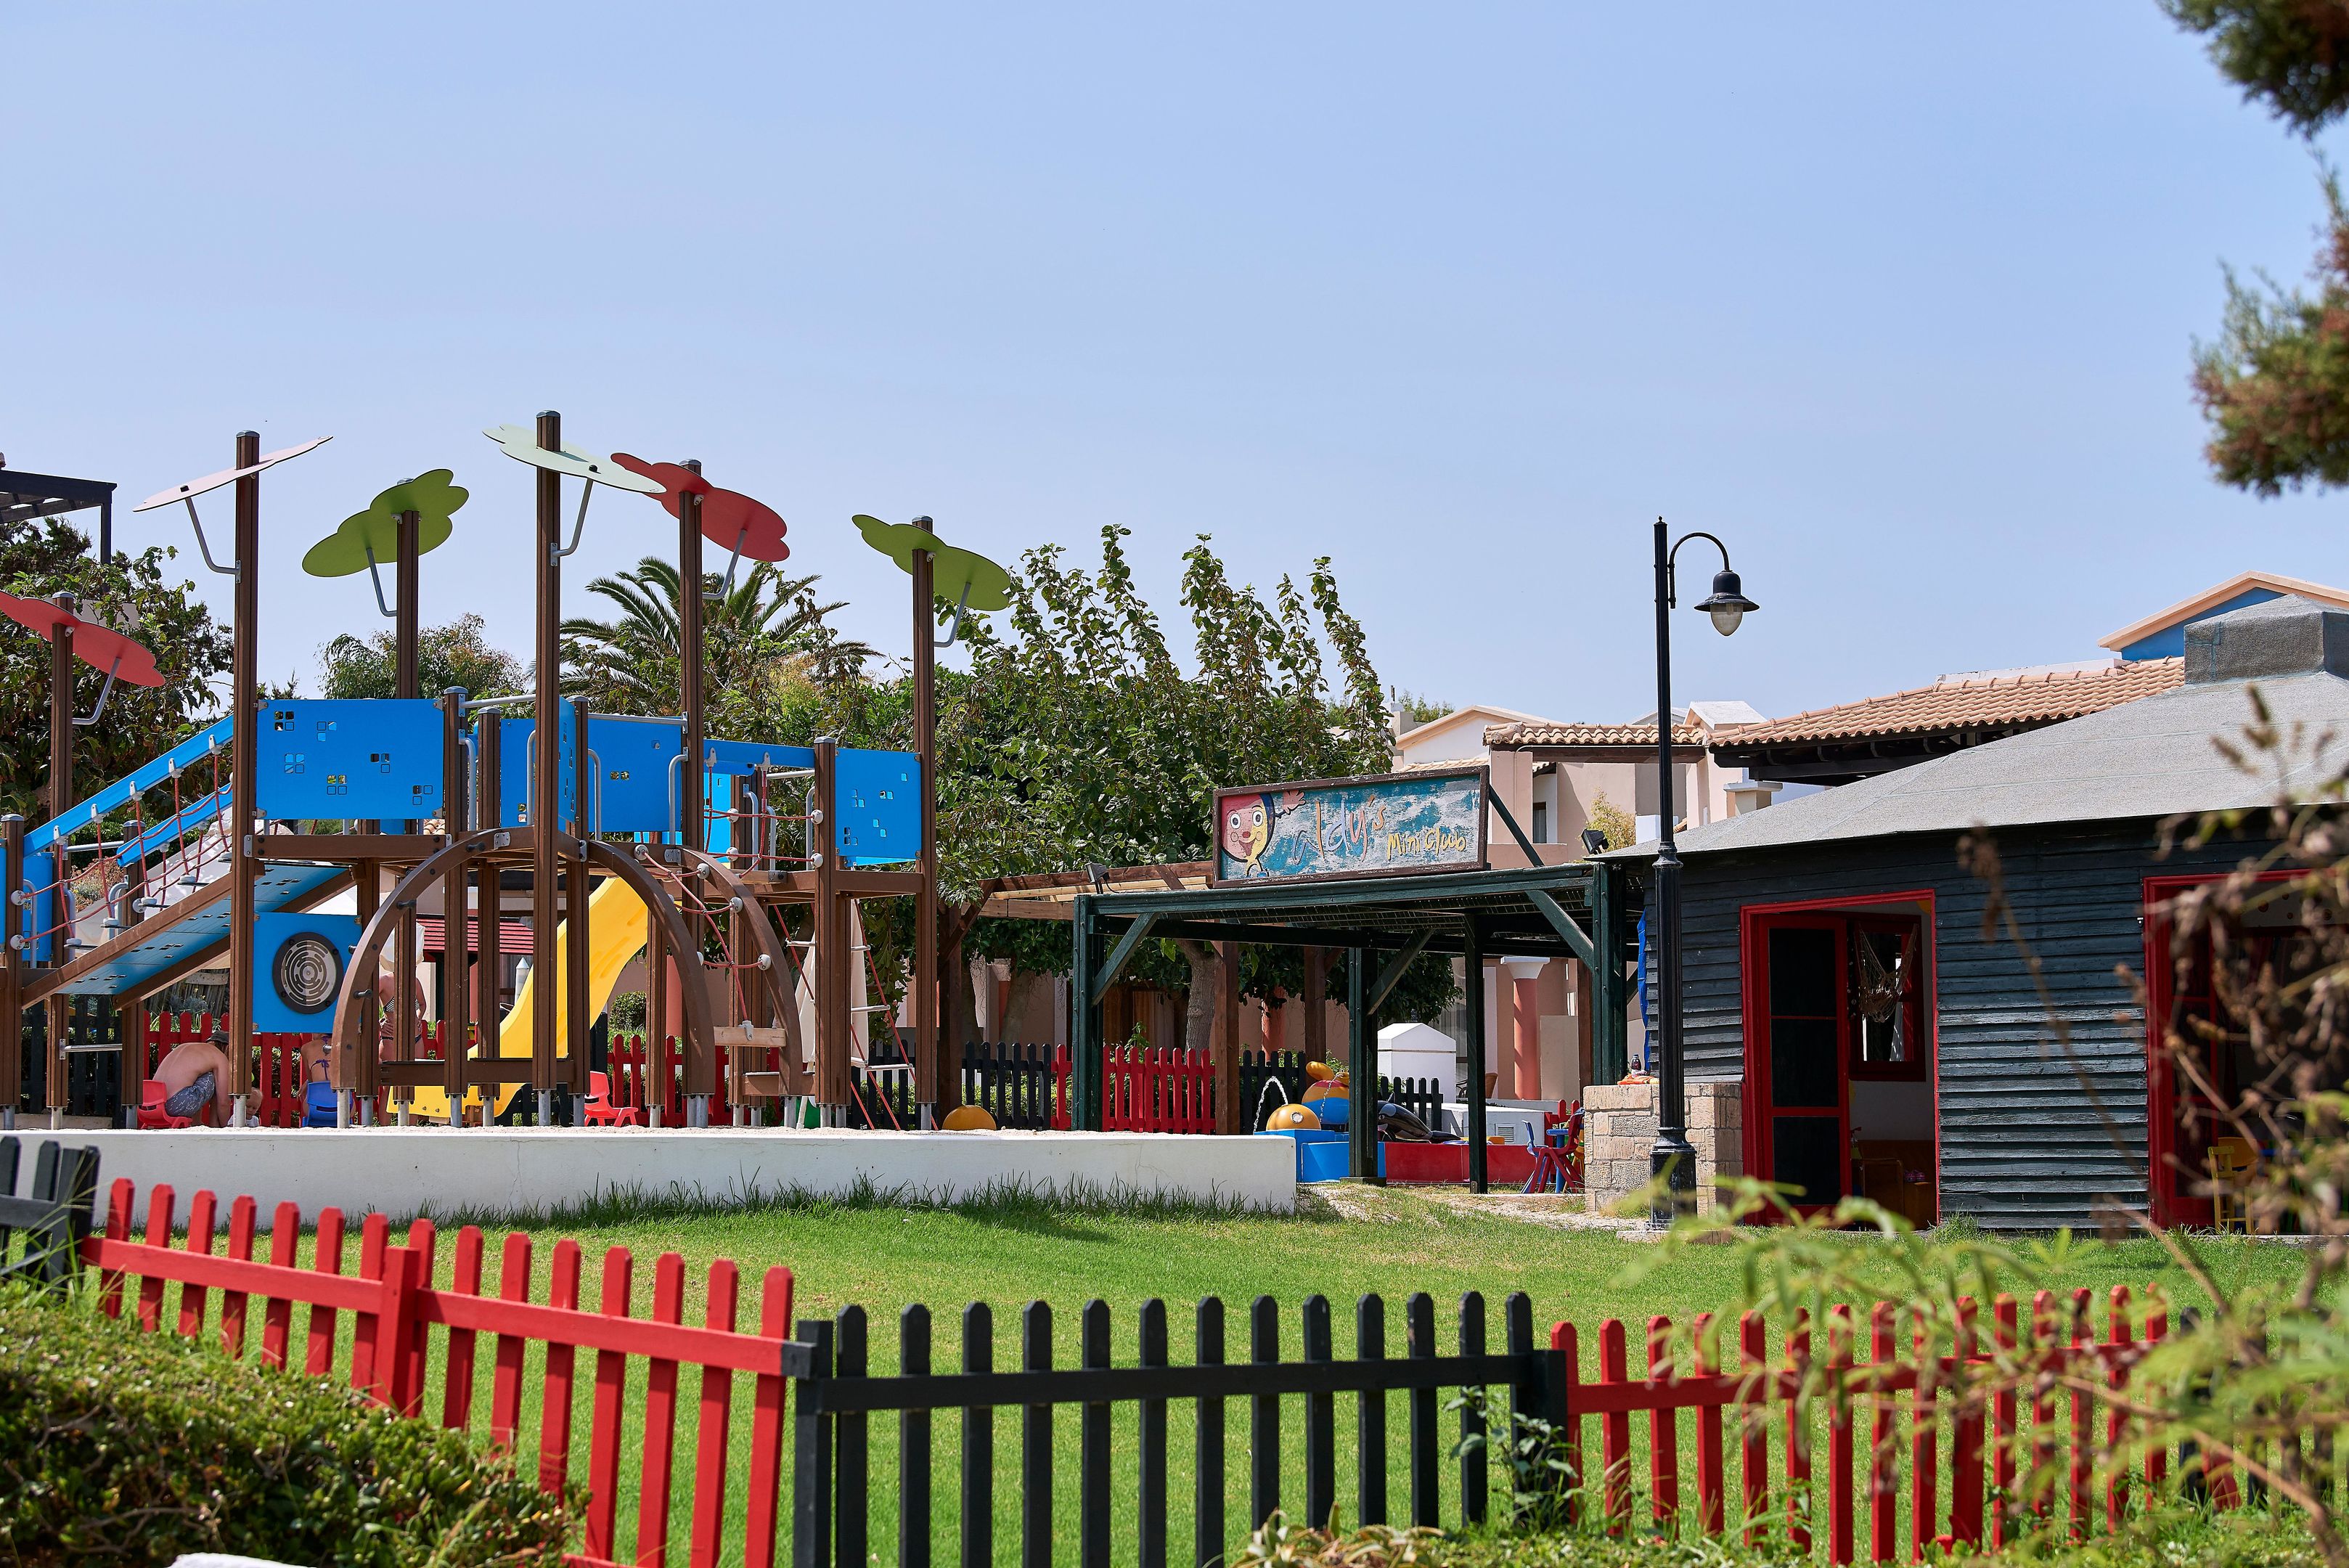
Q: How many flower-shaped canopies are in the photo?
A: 6